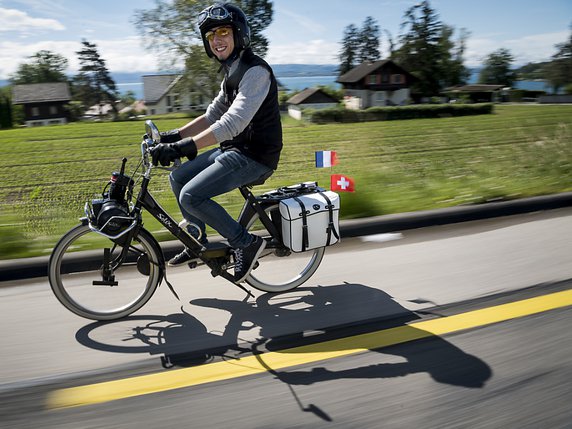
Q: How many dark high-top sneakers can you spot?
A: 2